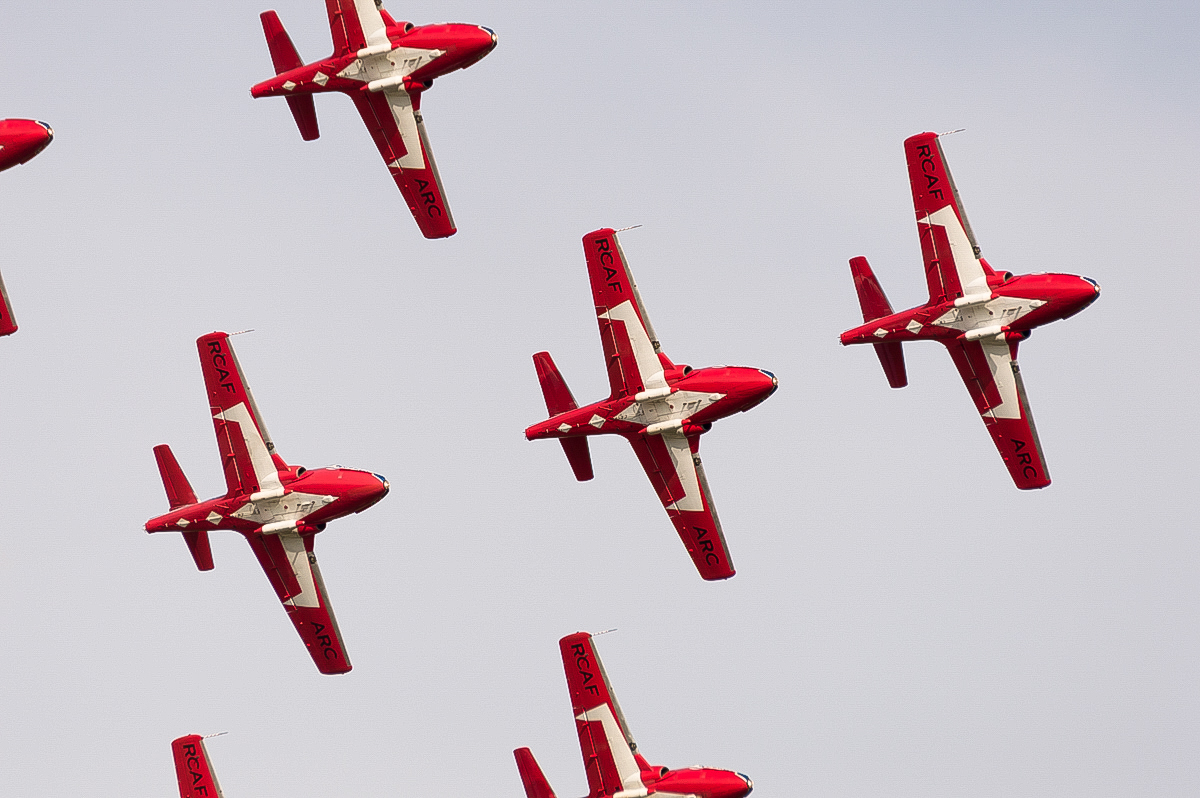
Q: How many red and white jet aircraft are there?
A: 7